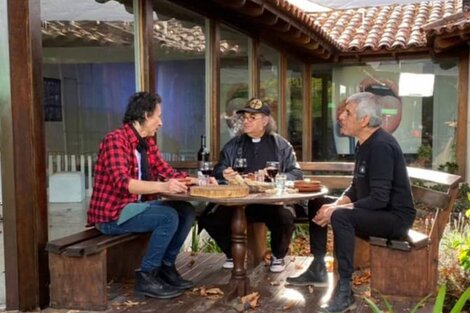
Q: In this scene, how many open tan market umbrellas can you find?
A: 0